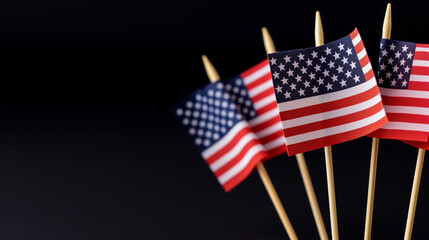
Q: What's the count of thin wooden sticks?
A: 5